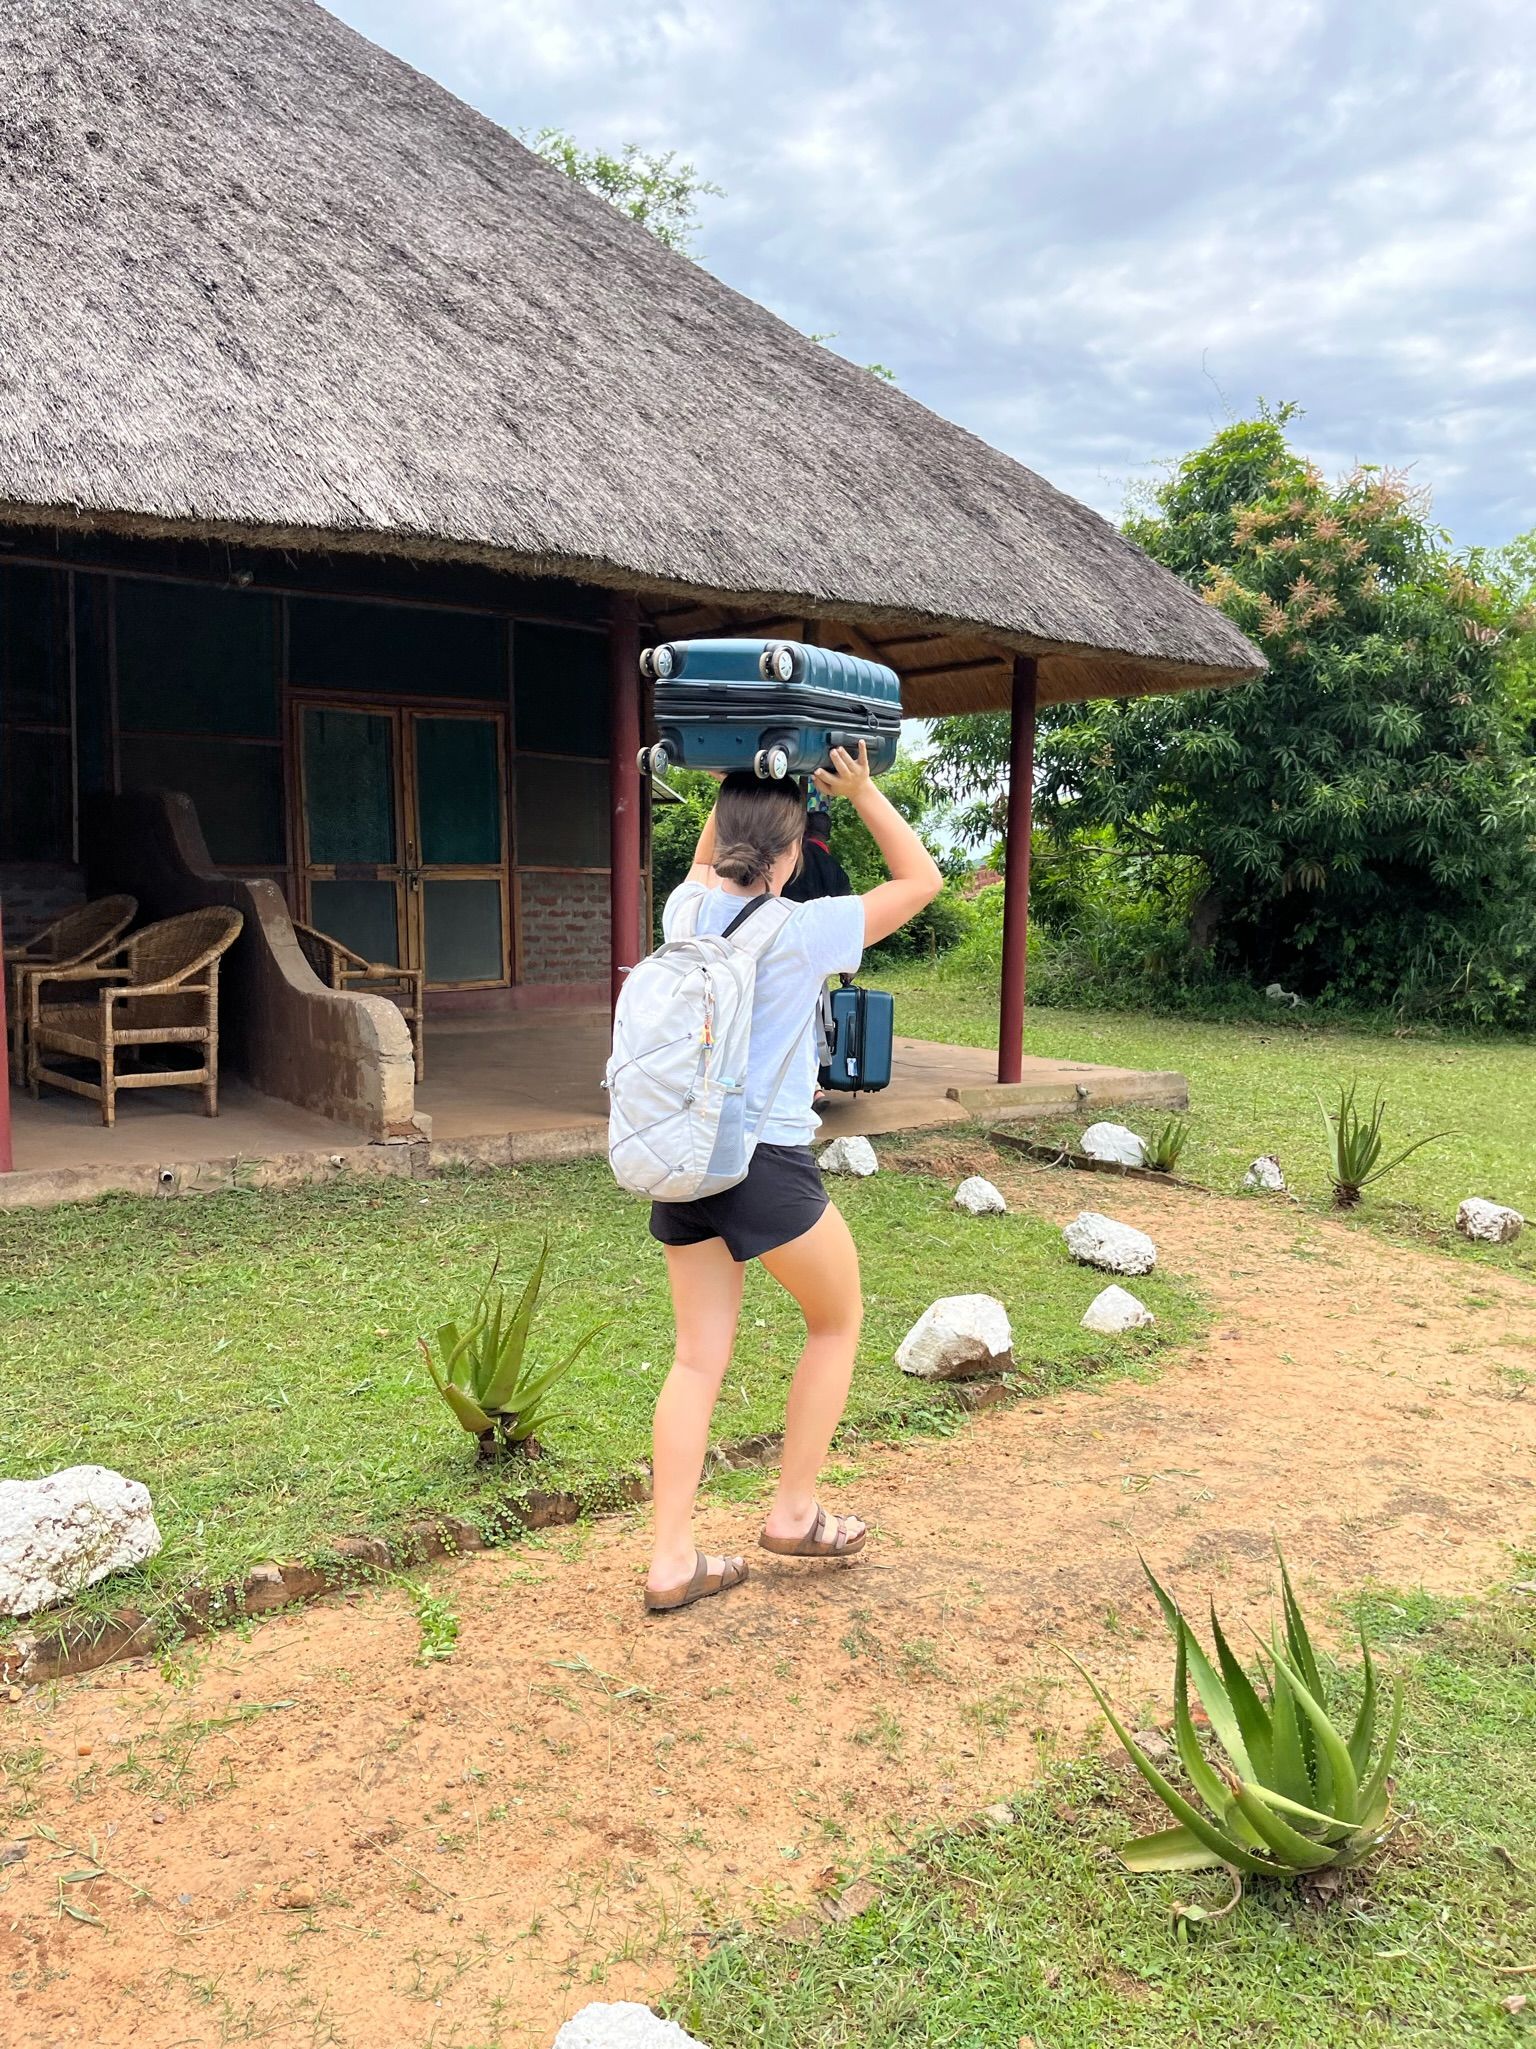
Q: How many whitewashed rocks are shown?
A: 10